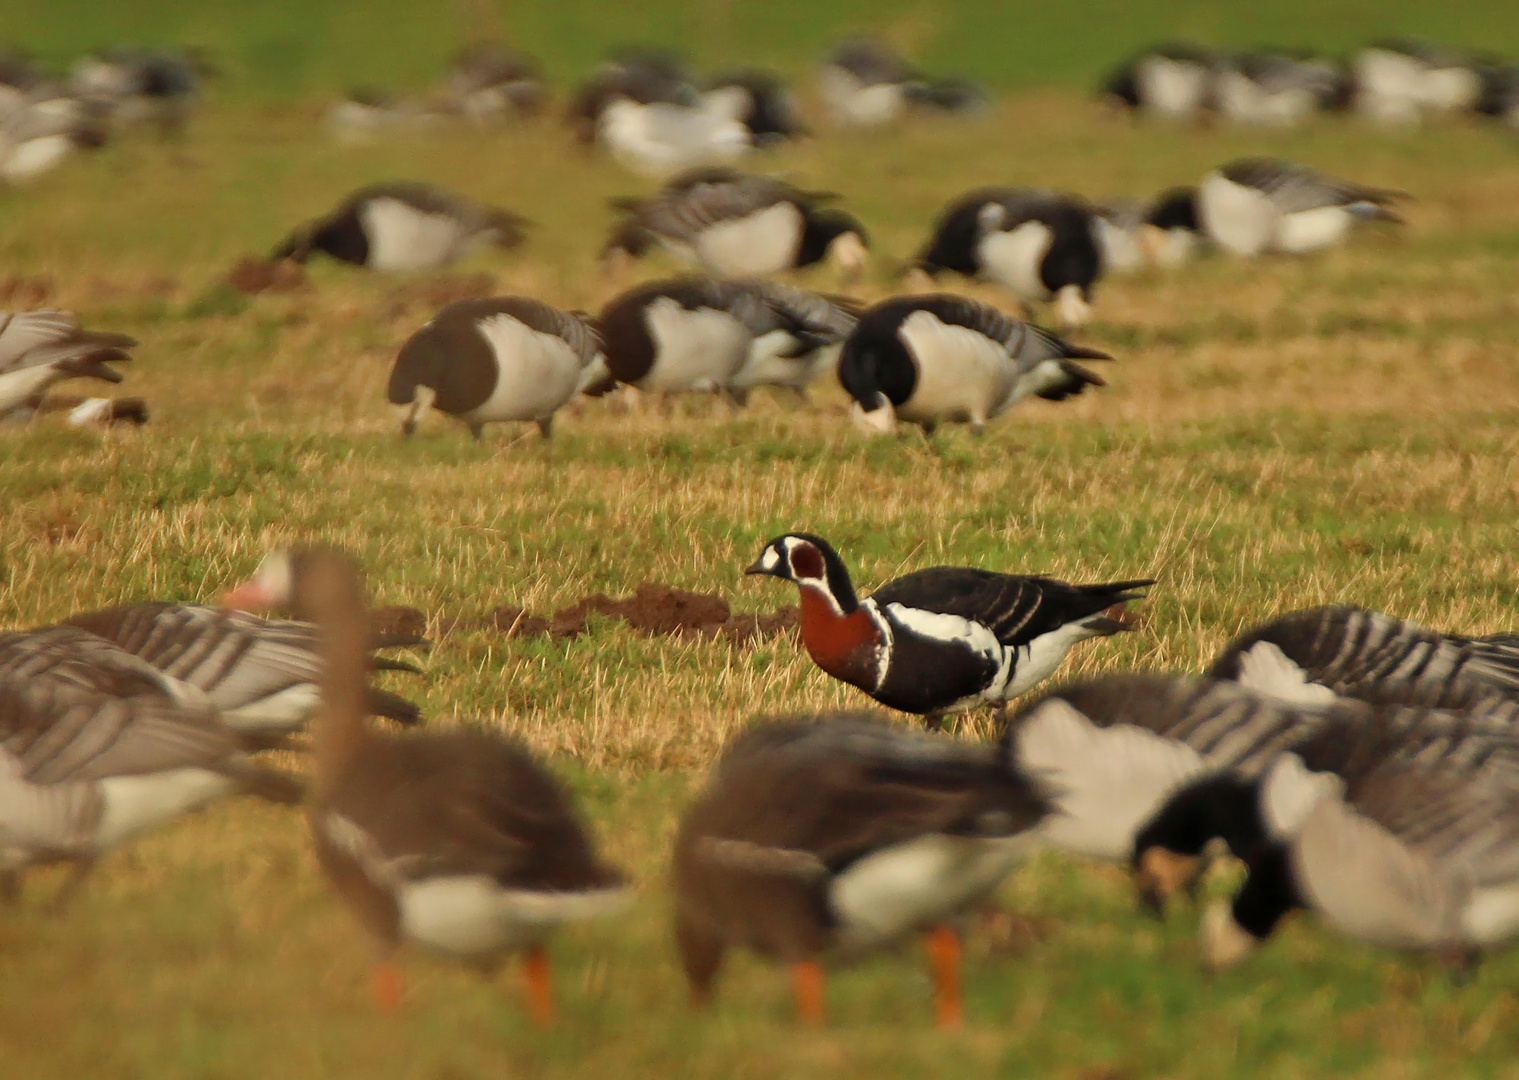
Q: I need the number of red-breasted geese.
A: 1